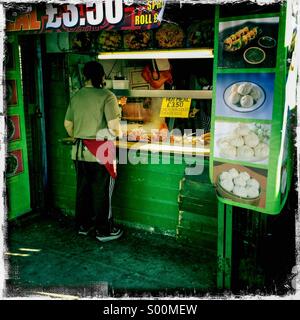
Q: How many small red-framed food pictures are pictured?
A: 3